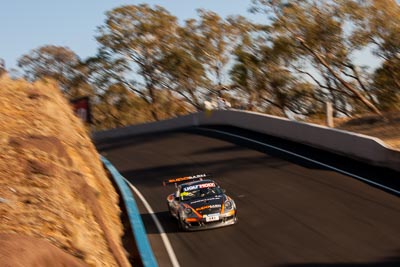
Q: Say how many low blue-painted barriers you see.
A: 1